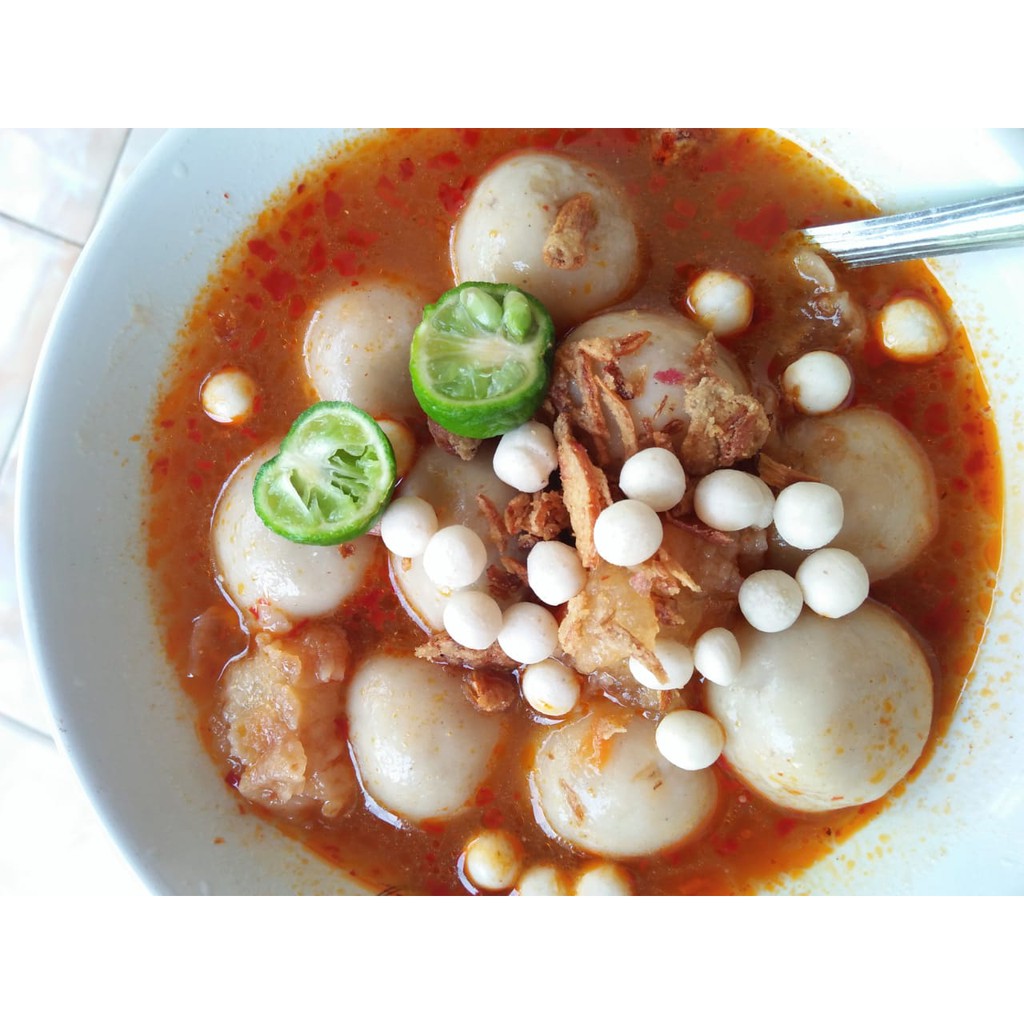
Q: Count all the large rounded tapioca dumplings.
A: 9